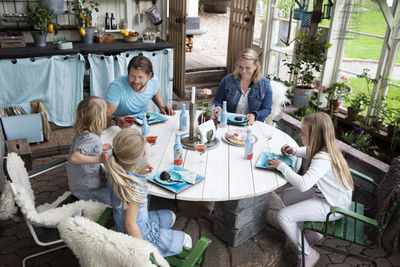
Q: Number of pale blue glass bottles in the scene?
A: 5